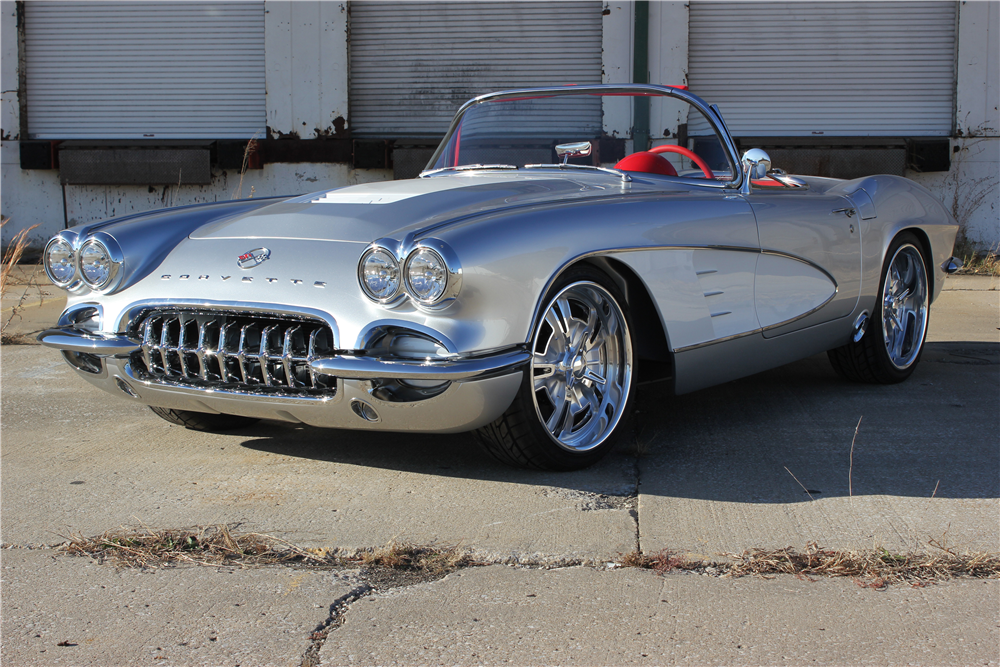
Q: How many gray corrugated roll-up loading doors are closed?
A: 3